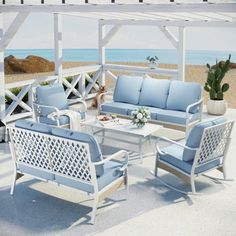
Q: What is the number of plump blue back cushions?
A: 7